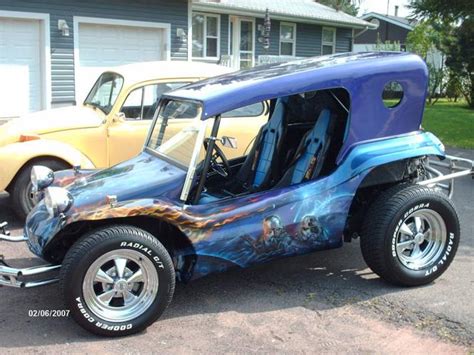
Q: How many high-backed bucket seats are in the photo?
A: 2